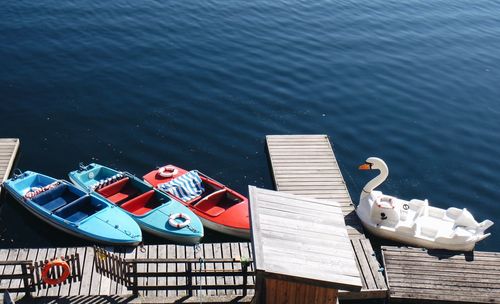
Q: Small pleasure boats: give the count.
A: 4